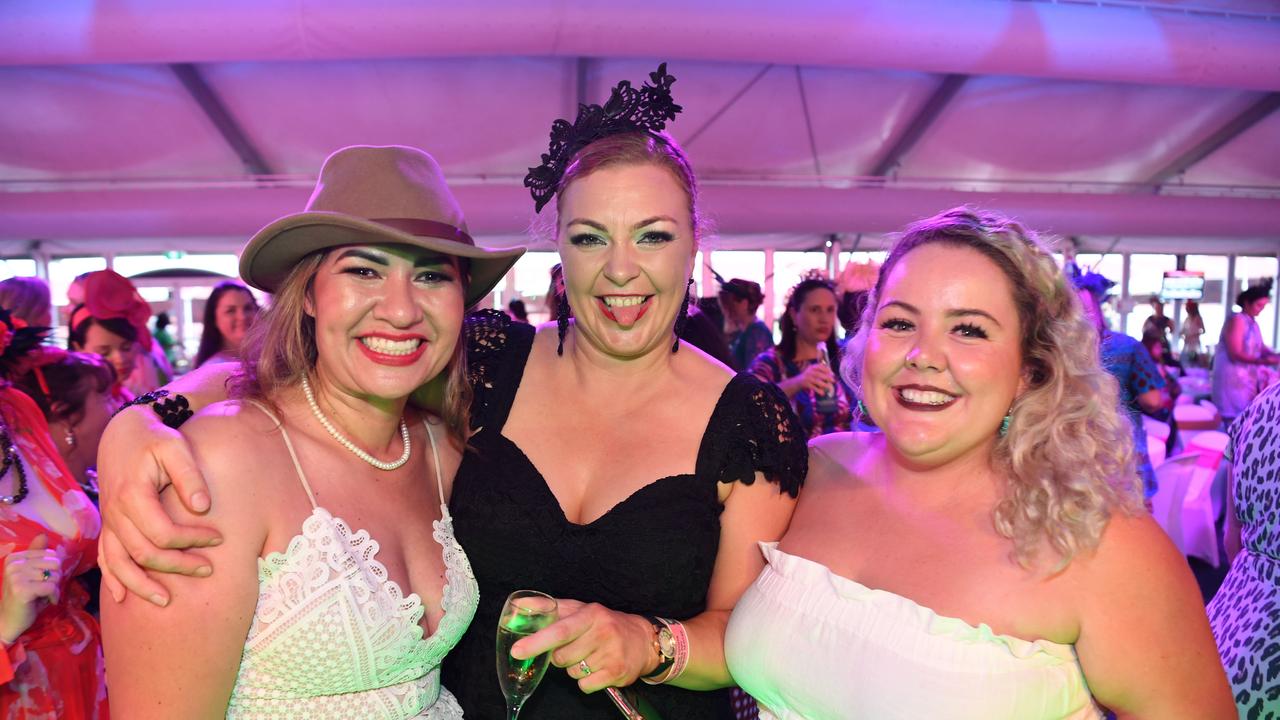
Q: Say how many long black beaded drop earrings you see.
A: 2